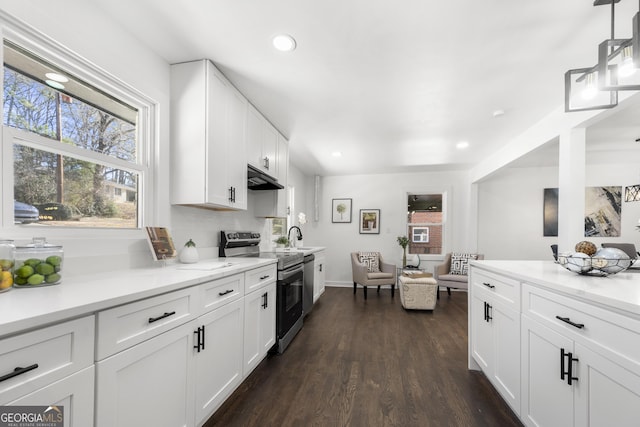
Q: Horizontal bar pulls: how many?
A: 6